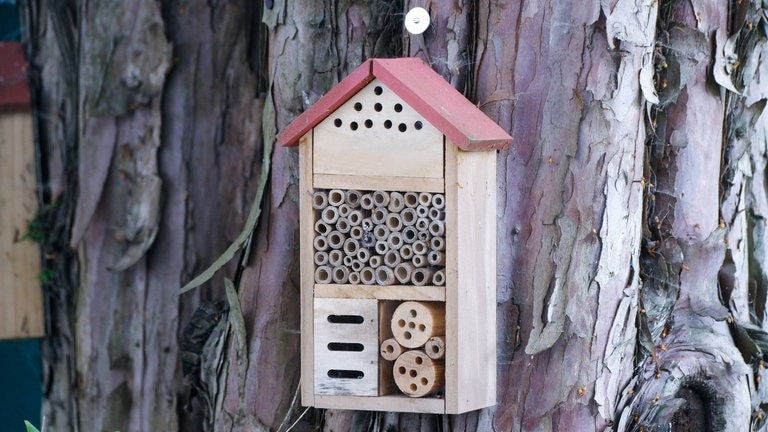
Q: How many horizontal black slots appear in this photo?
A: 3